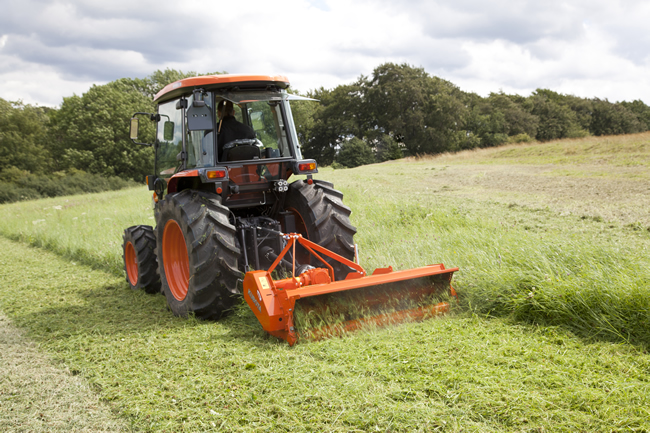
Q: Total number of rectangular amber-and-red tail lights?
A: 2